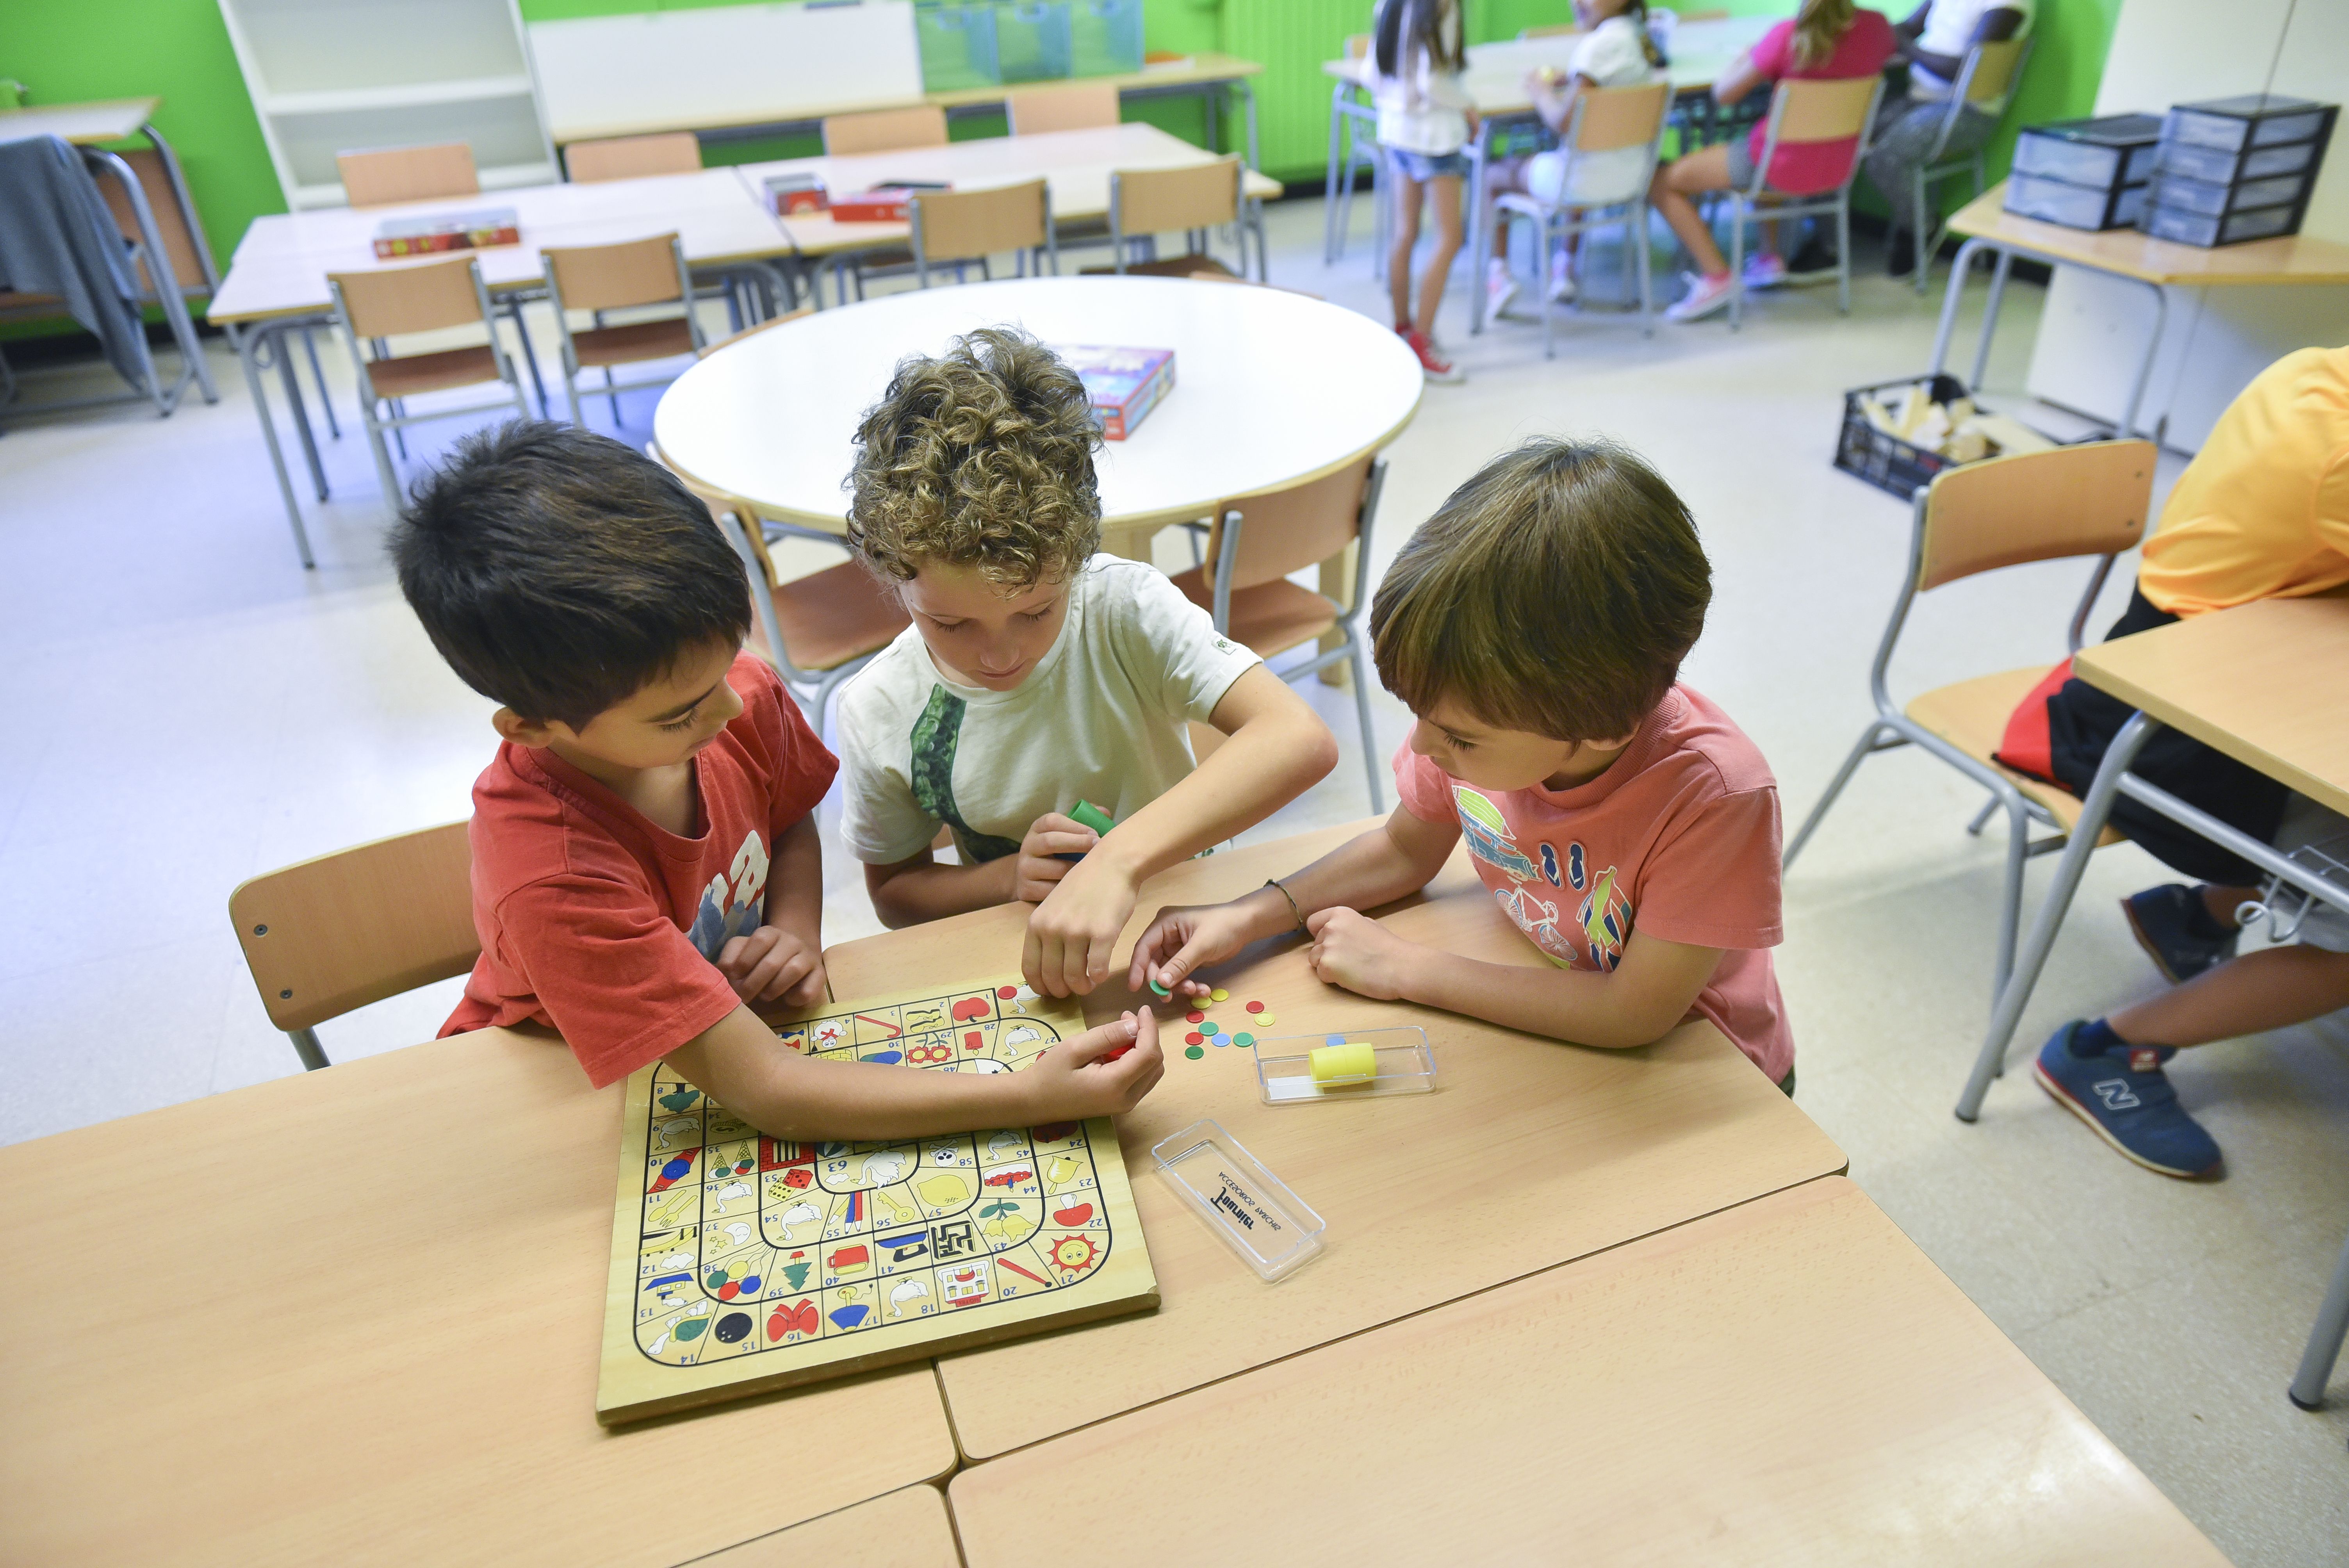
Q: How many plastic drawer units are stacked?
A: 2